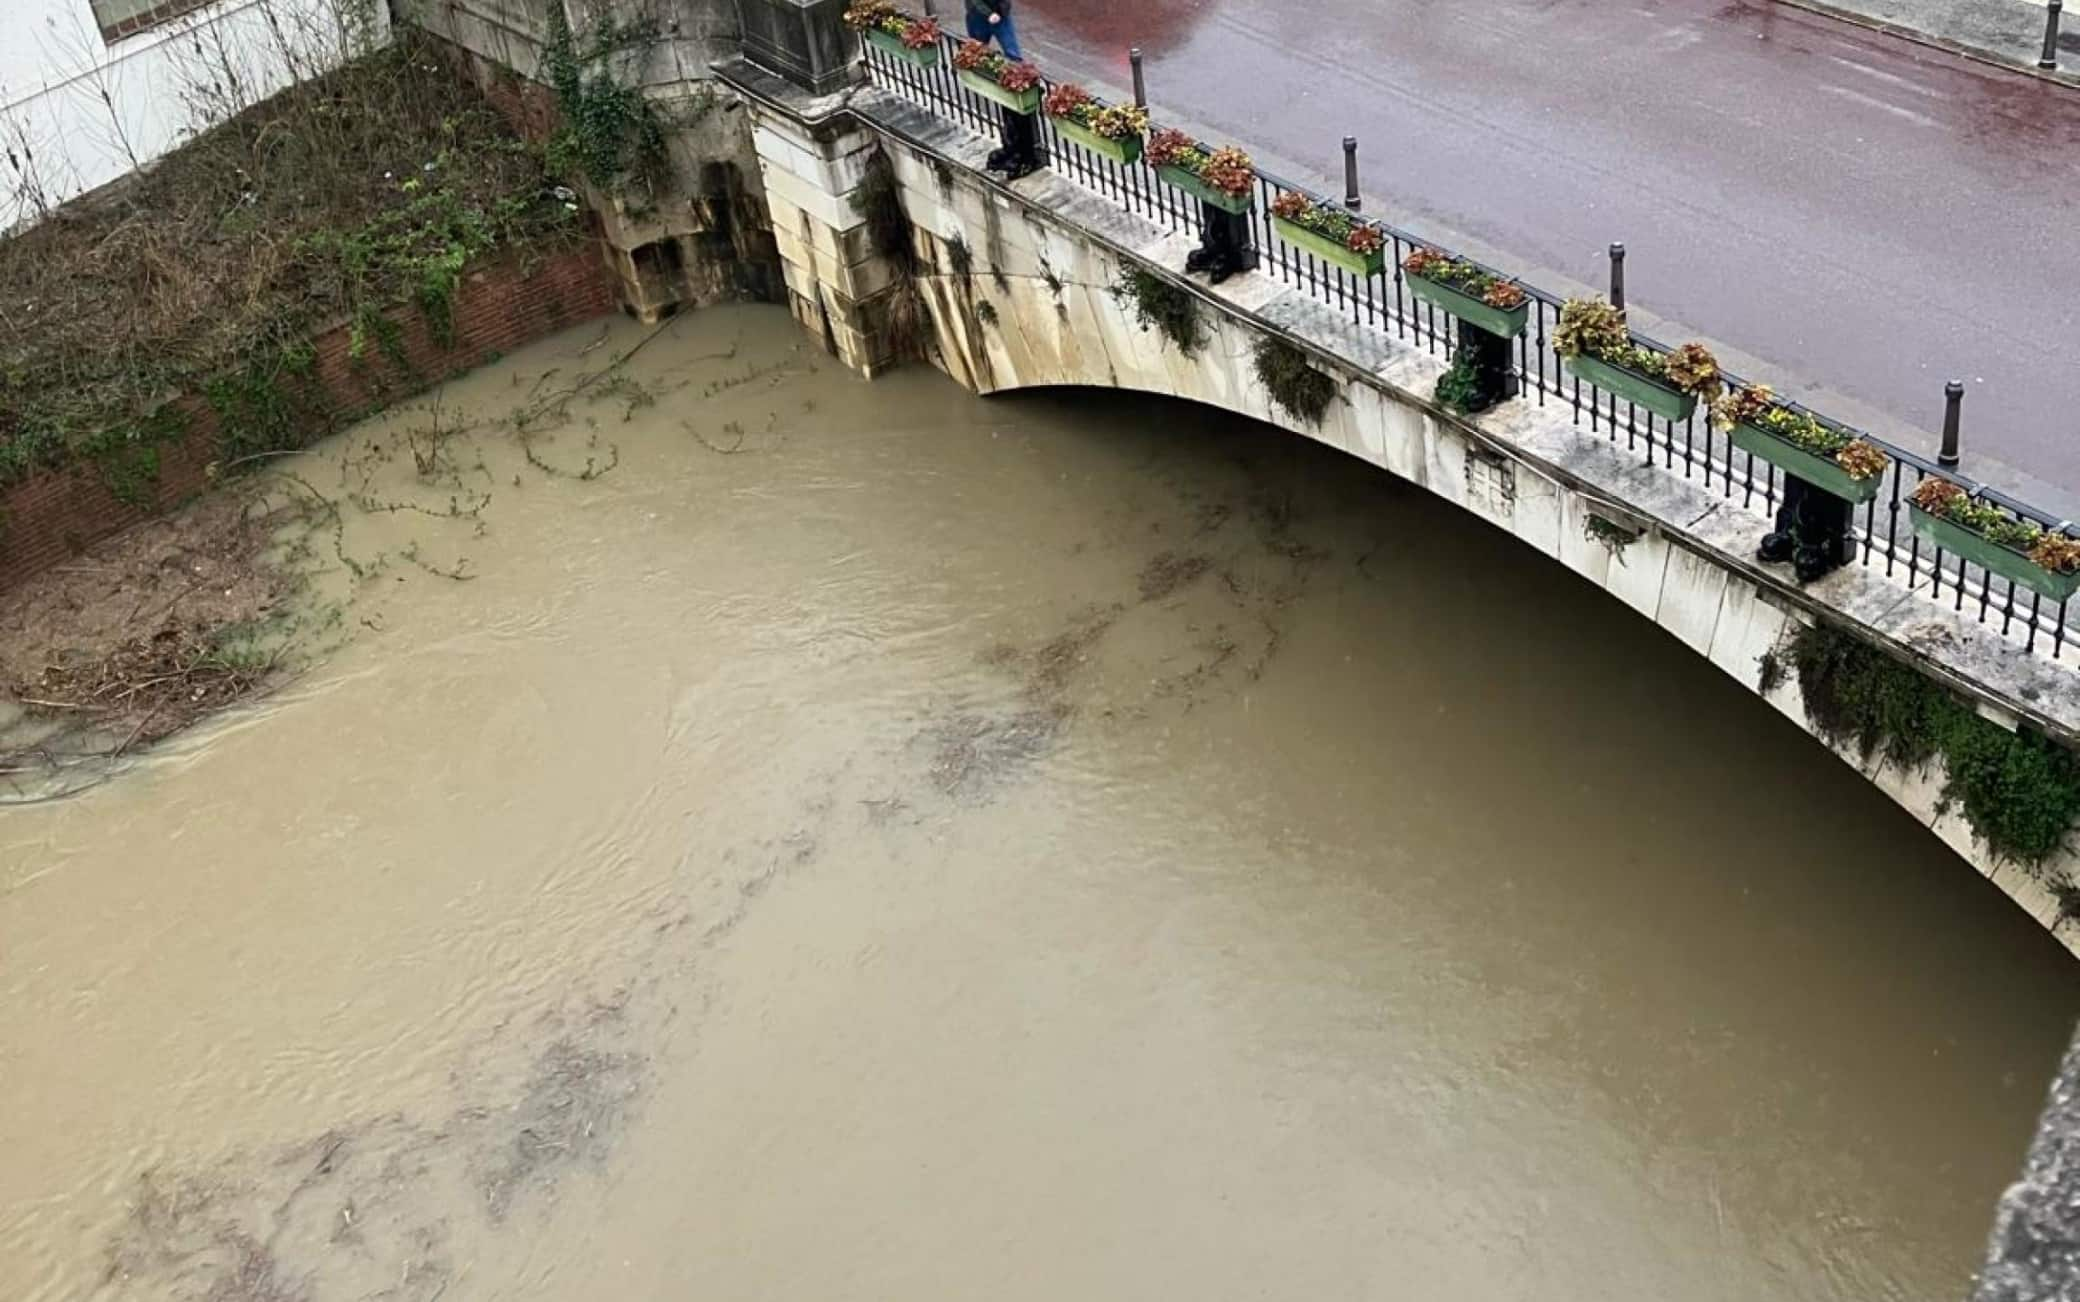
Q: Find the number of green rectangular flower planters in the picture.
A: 9